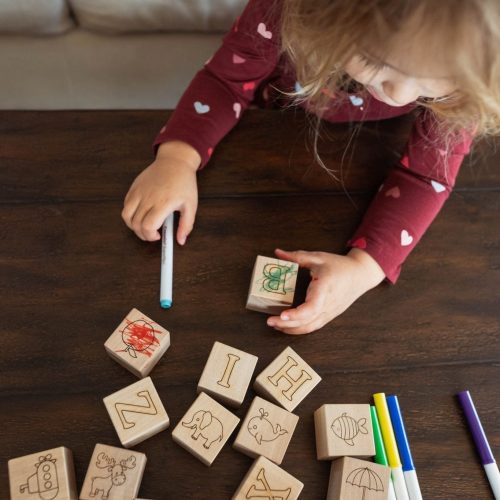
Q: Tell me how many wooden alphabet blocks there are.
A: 12